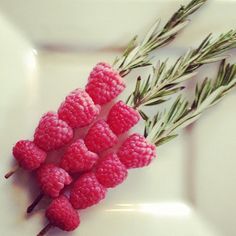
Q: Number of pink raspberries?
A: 12